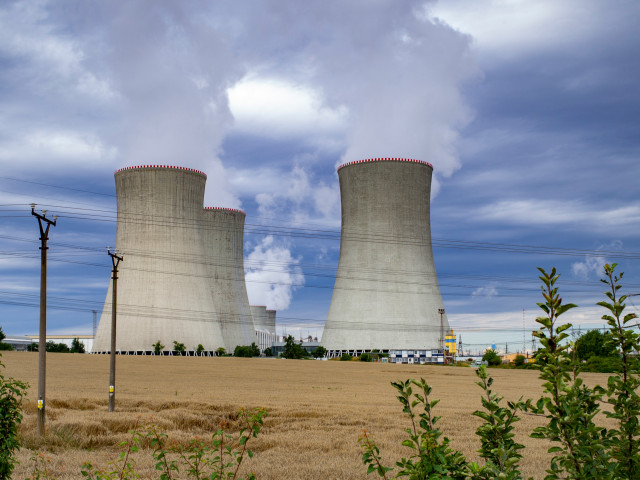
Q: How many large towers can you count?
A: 3